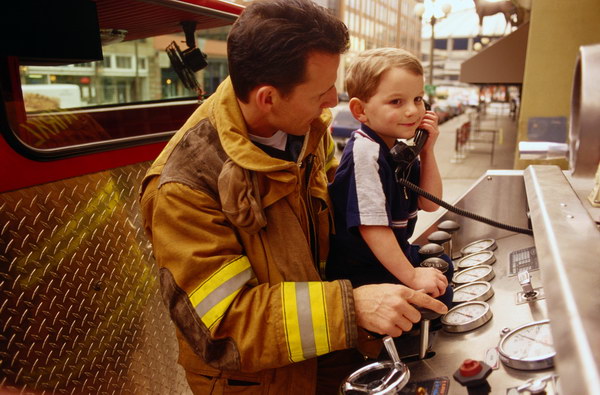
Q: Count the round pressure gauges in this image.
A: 6